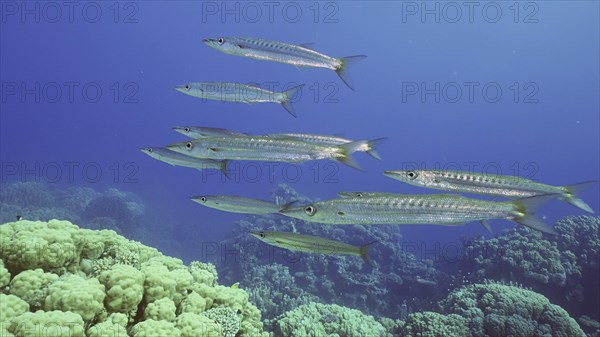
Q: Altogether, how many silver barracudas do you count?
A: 11